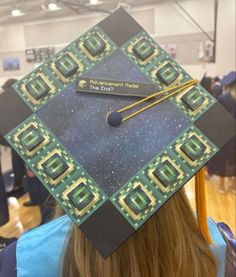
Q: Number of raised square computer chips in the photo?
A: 12